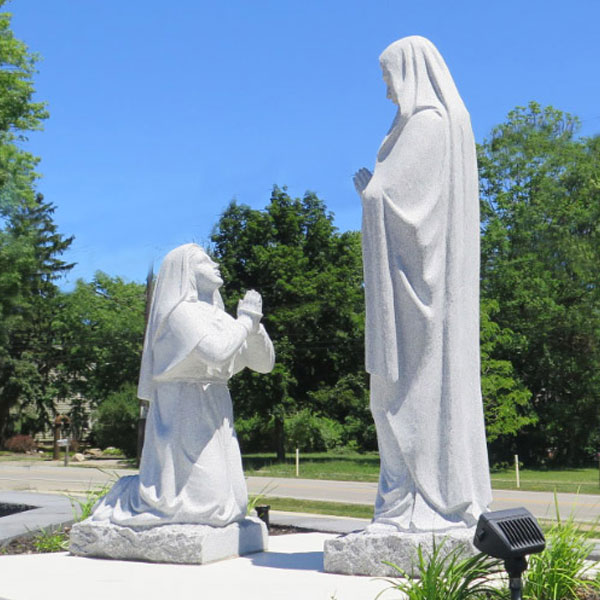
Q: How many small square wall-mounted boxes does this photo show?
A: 0